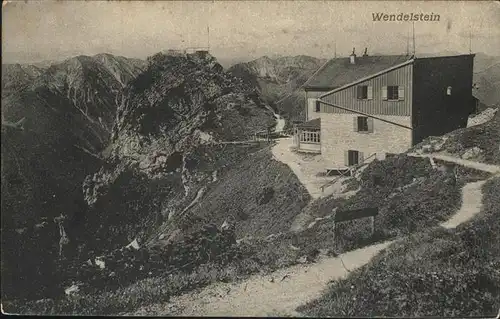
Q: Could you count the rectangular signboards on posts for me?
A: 1